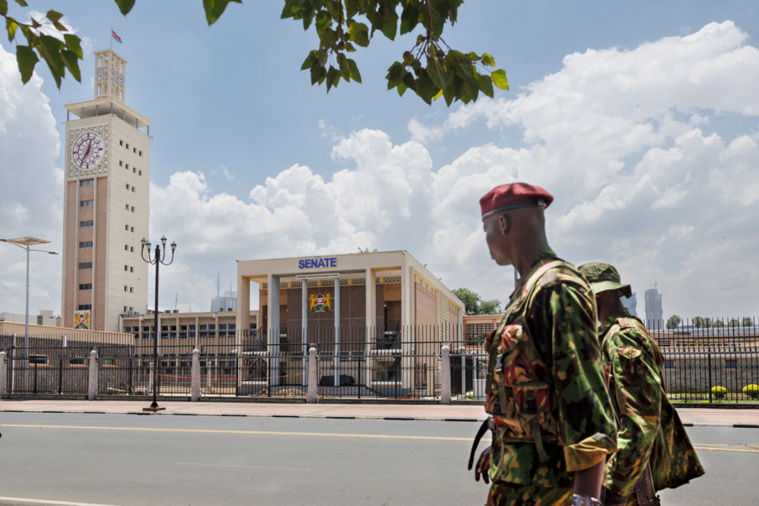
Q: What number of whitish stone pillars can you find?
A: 5